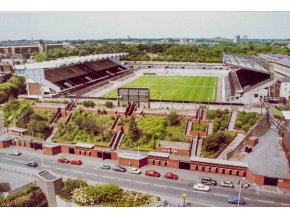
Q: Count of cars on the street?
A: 13